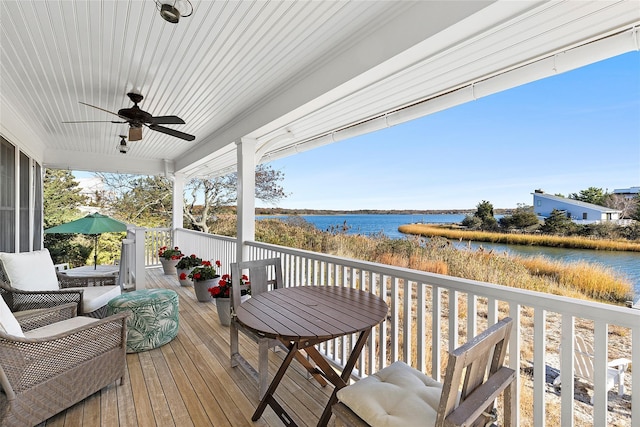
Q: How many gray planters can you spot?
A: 4